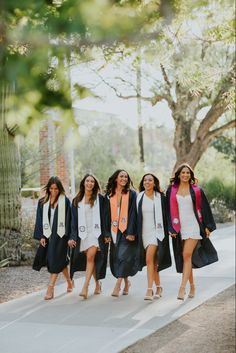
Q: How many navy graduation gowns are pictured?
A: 5